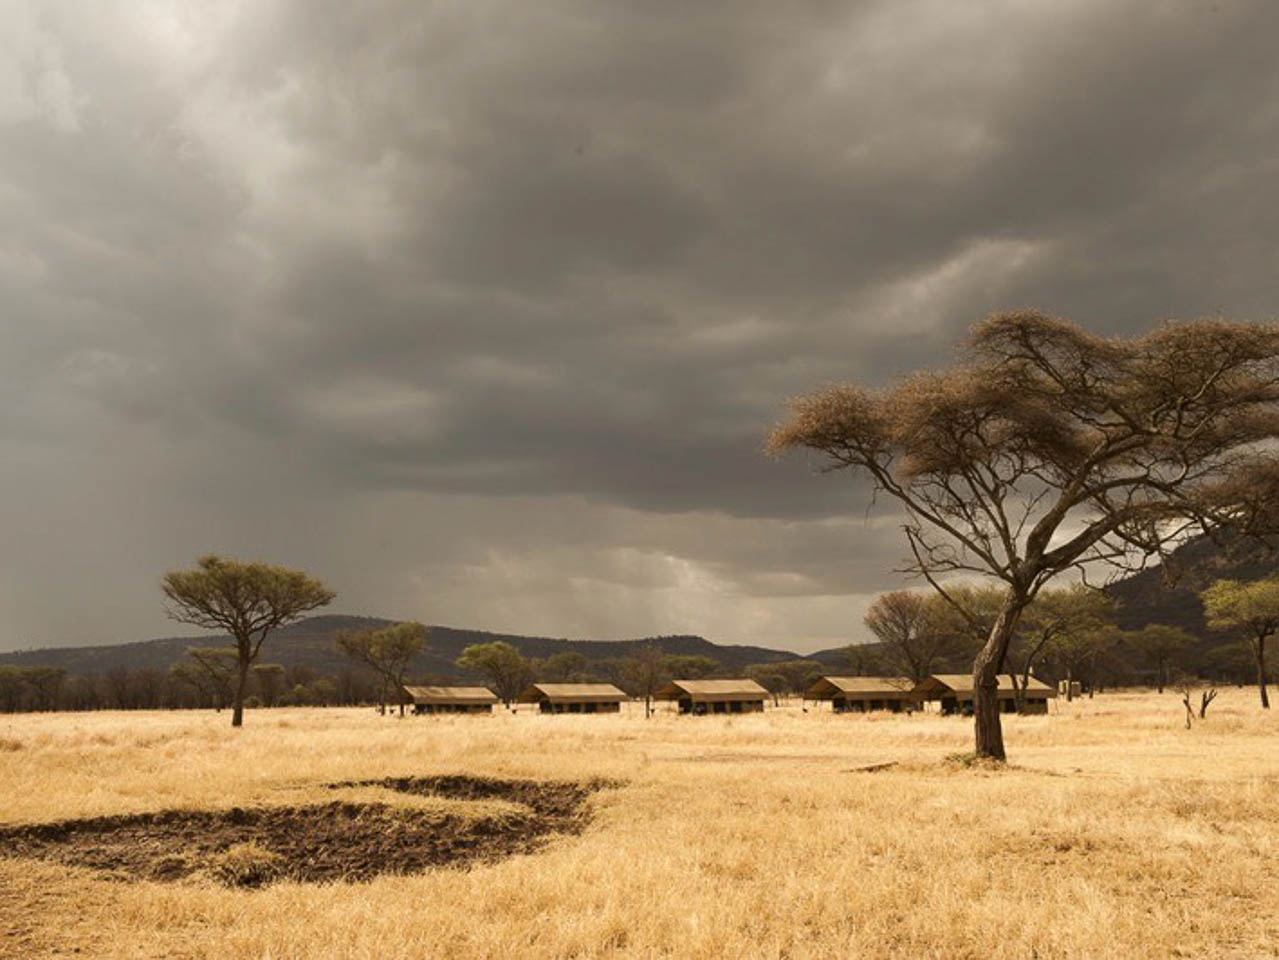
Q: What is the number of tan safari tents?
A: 5